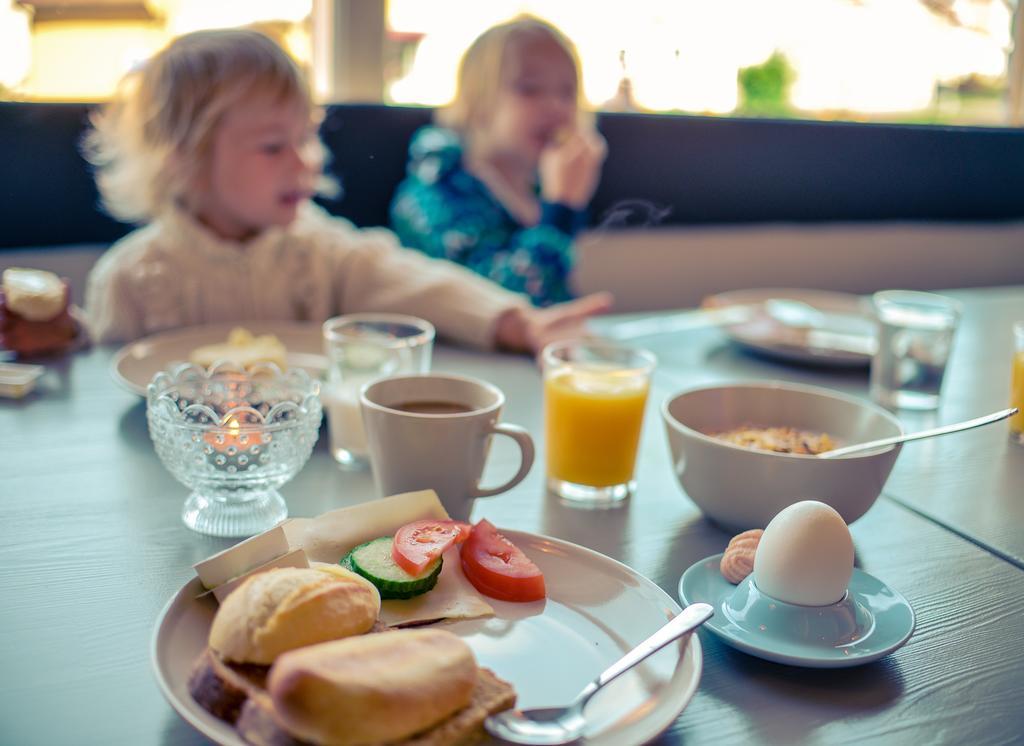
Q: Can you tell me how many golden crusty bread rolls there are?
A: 2